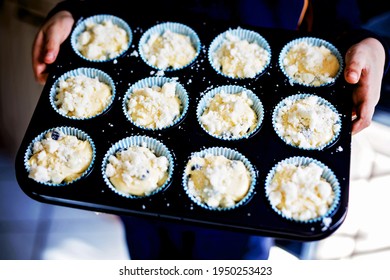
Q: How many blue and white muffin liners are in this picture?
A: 12